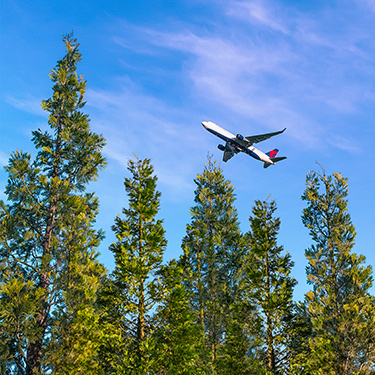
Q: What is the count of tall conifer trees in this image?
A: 5